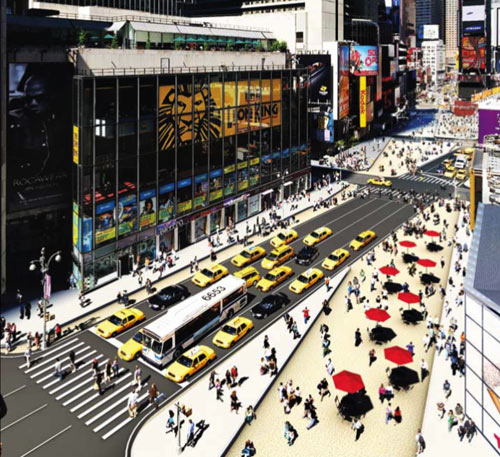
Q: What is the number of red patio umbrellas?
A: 8